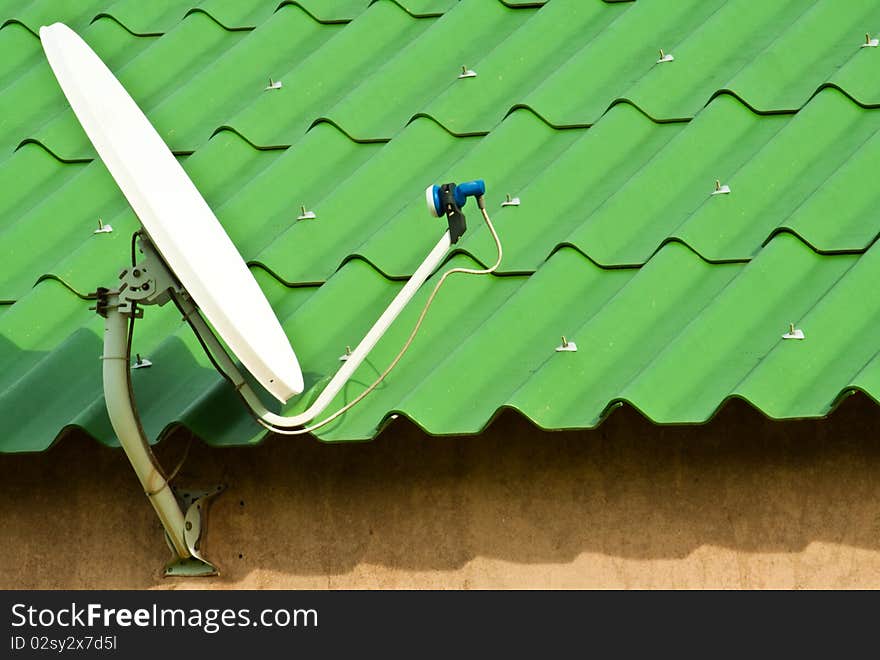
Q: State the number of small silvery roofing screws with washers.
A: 12